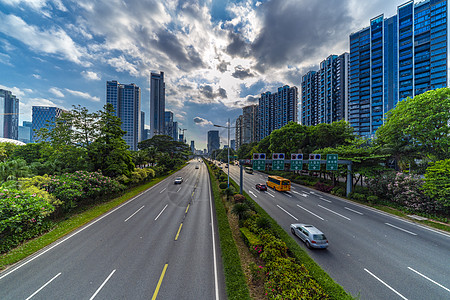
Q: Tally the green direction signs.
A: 5